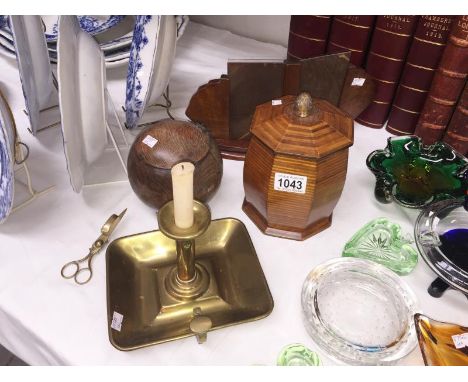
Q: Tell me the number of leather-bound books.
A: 6